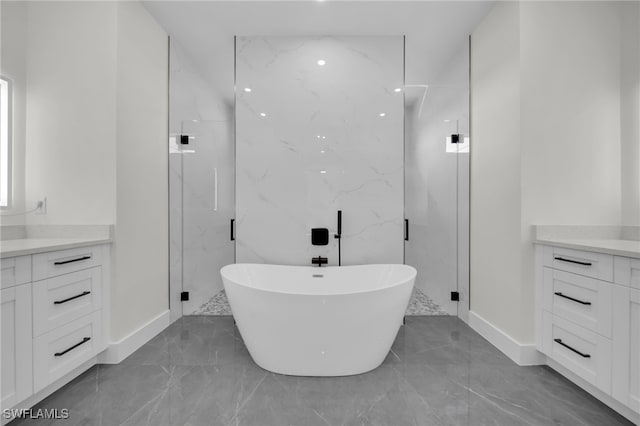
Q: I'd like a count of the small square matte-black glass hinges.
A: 4